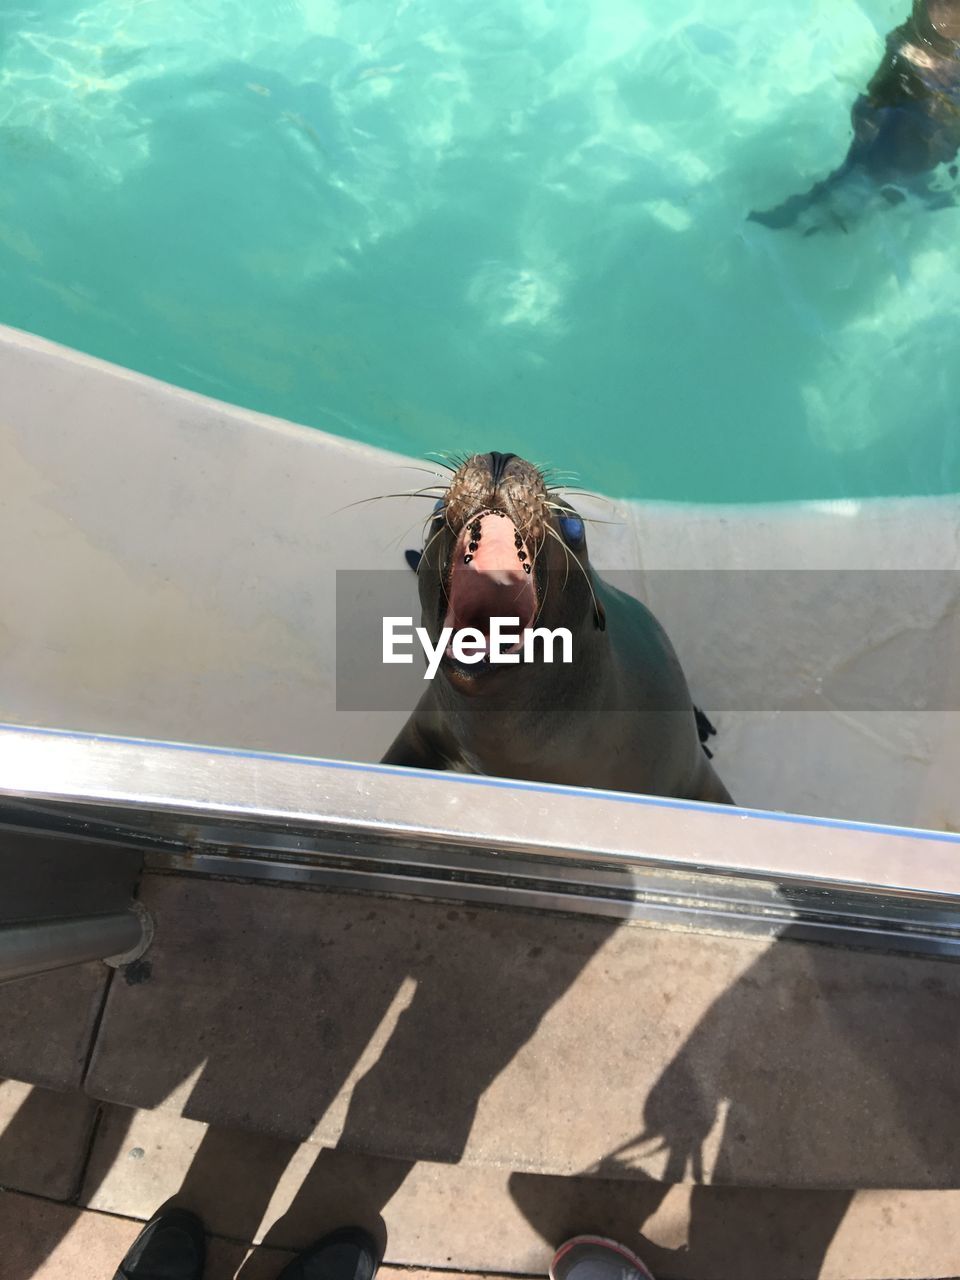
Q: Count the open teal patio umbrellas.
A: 0